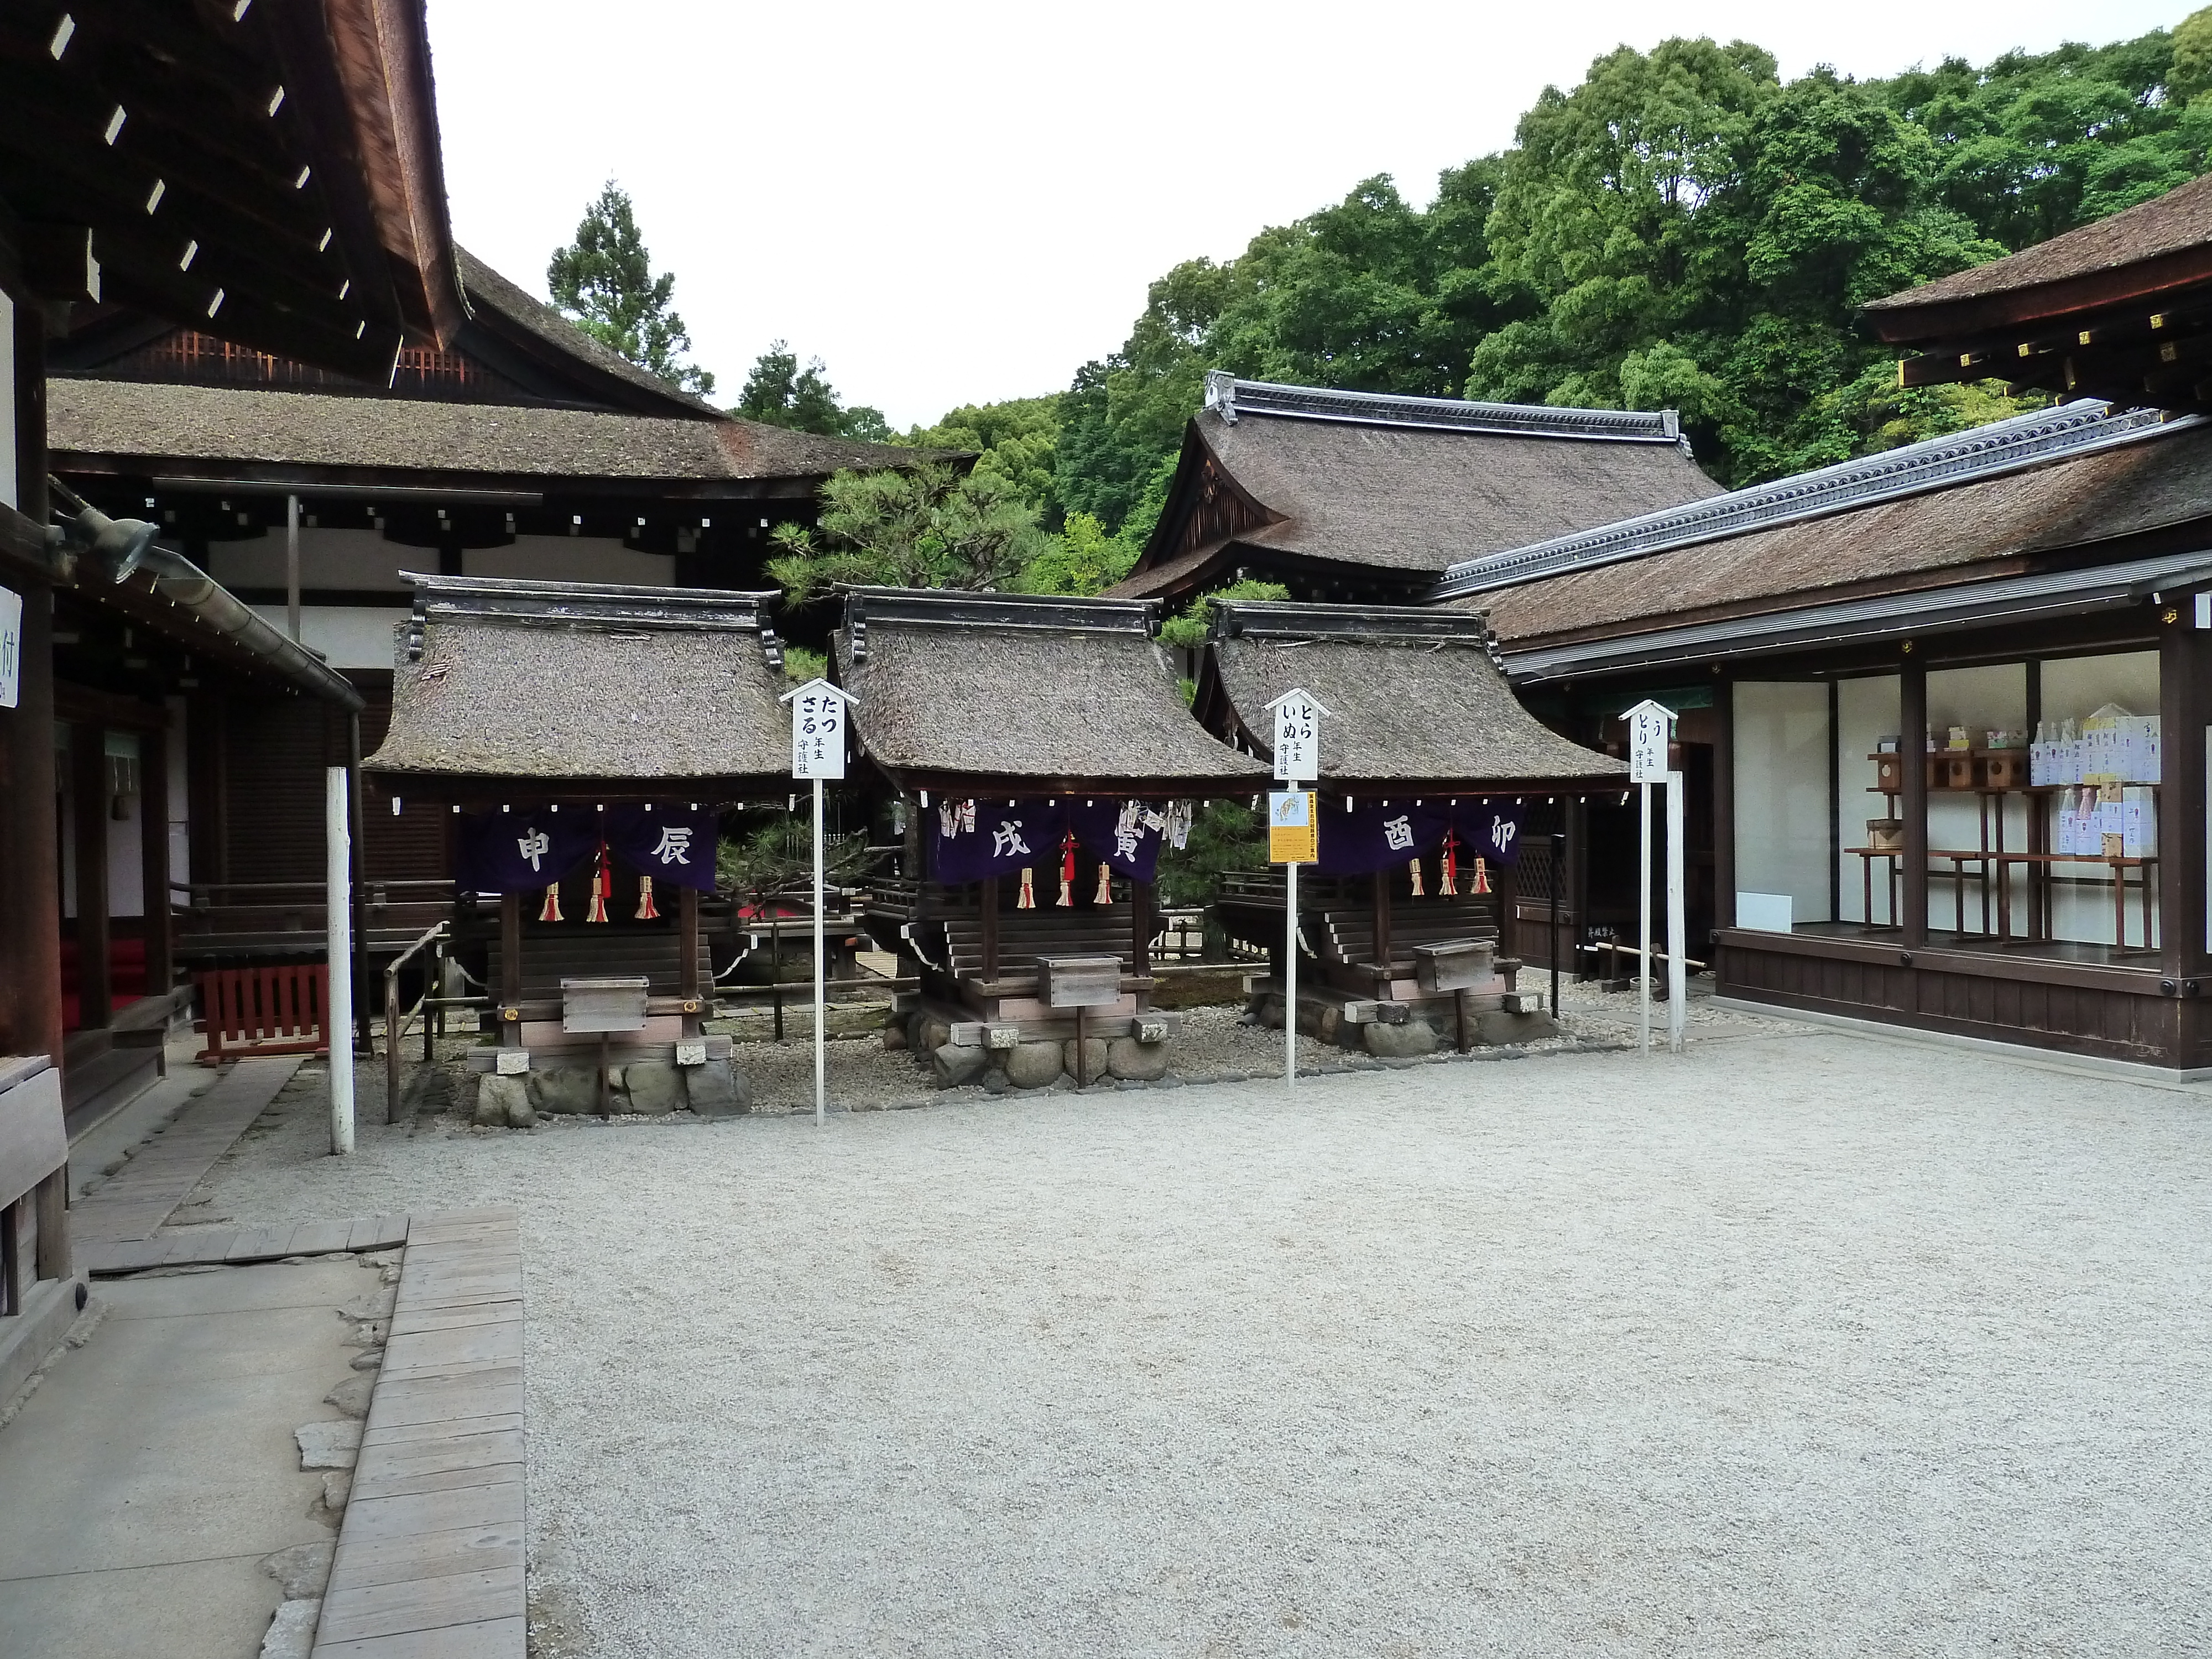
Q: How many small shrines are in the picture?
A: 3